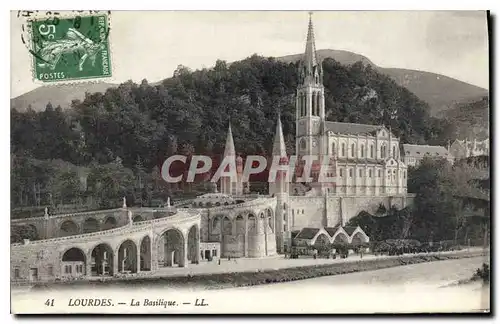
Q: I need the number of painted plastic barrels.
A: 0